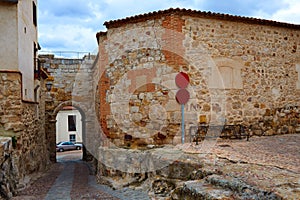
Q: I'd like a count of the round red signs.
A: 2